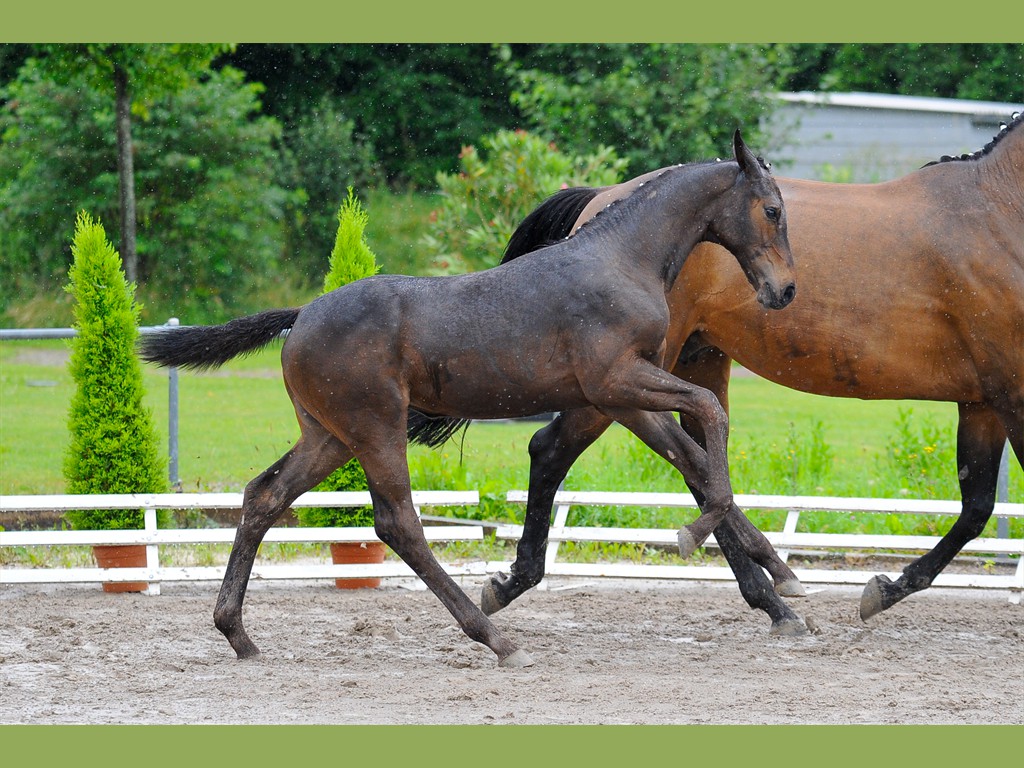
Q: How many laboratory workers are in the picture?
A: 0